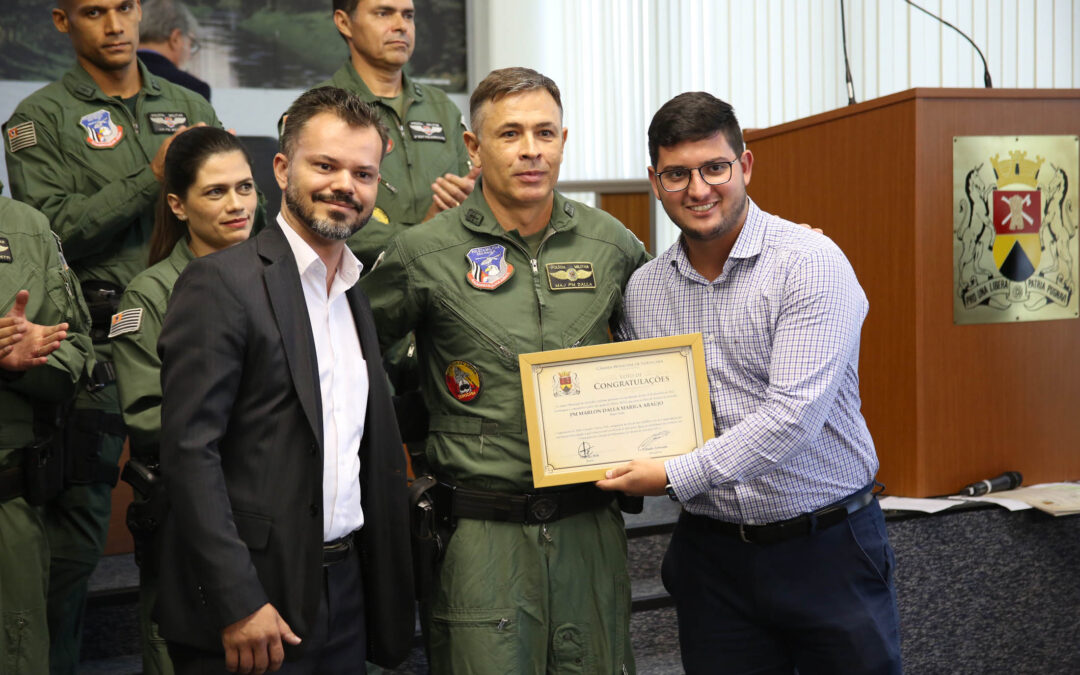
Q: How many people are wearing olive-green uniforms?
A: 5